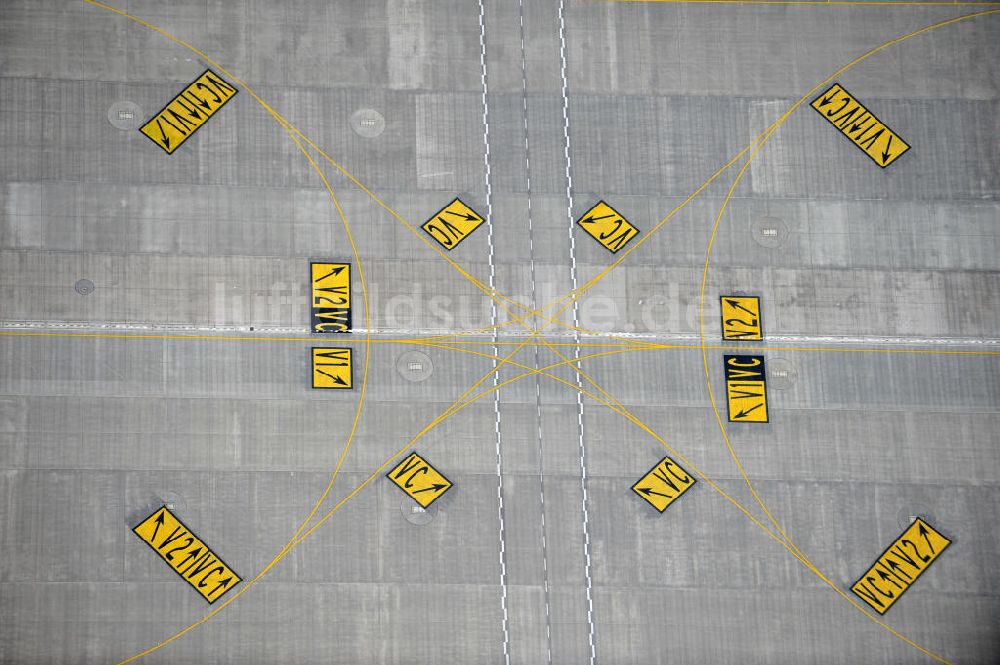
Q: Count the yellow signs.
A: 12